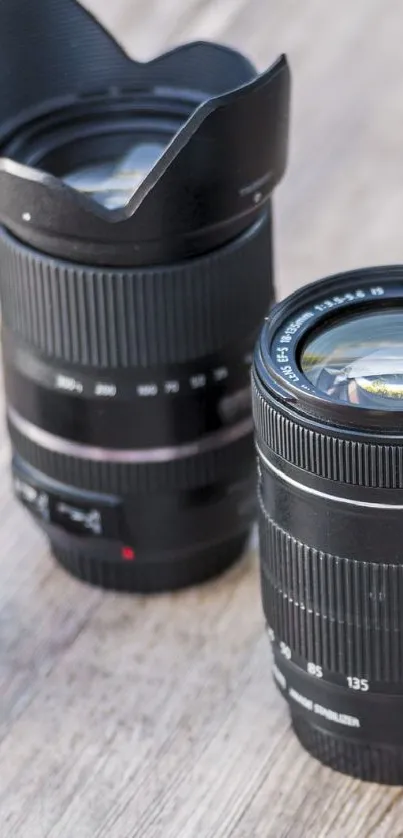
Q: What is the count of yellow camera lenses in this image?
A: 0